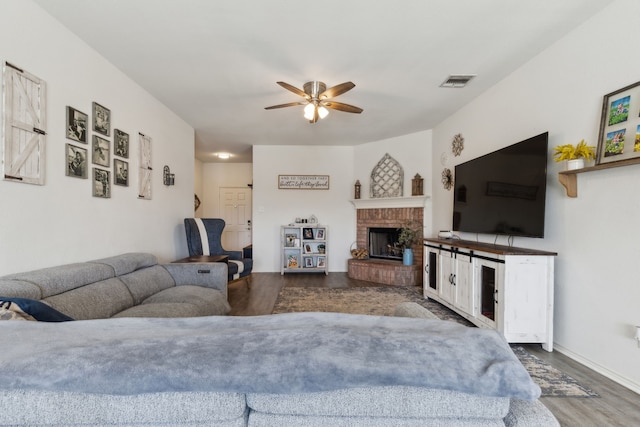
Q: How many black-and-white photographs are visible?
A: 7